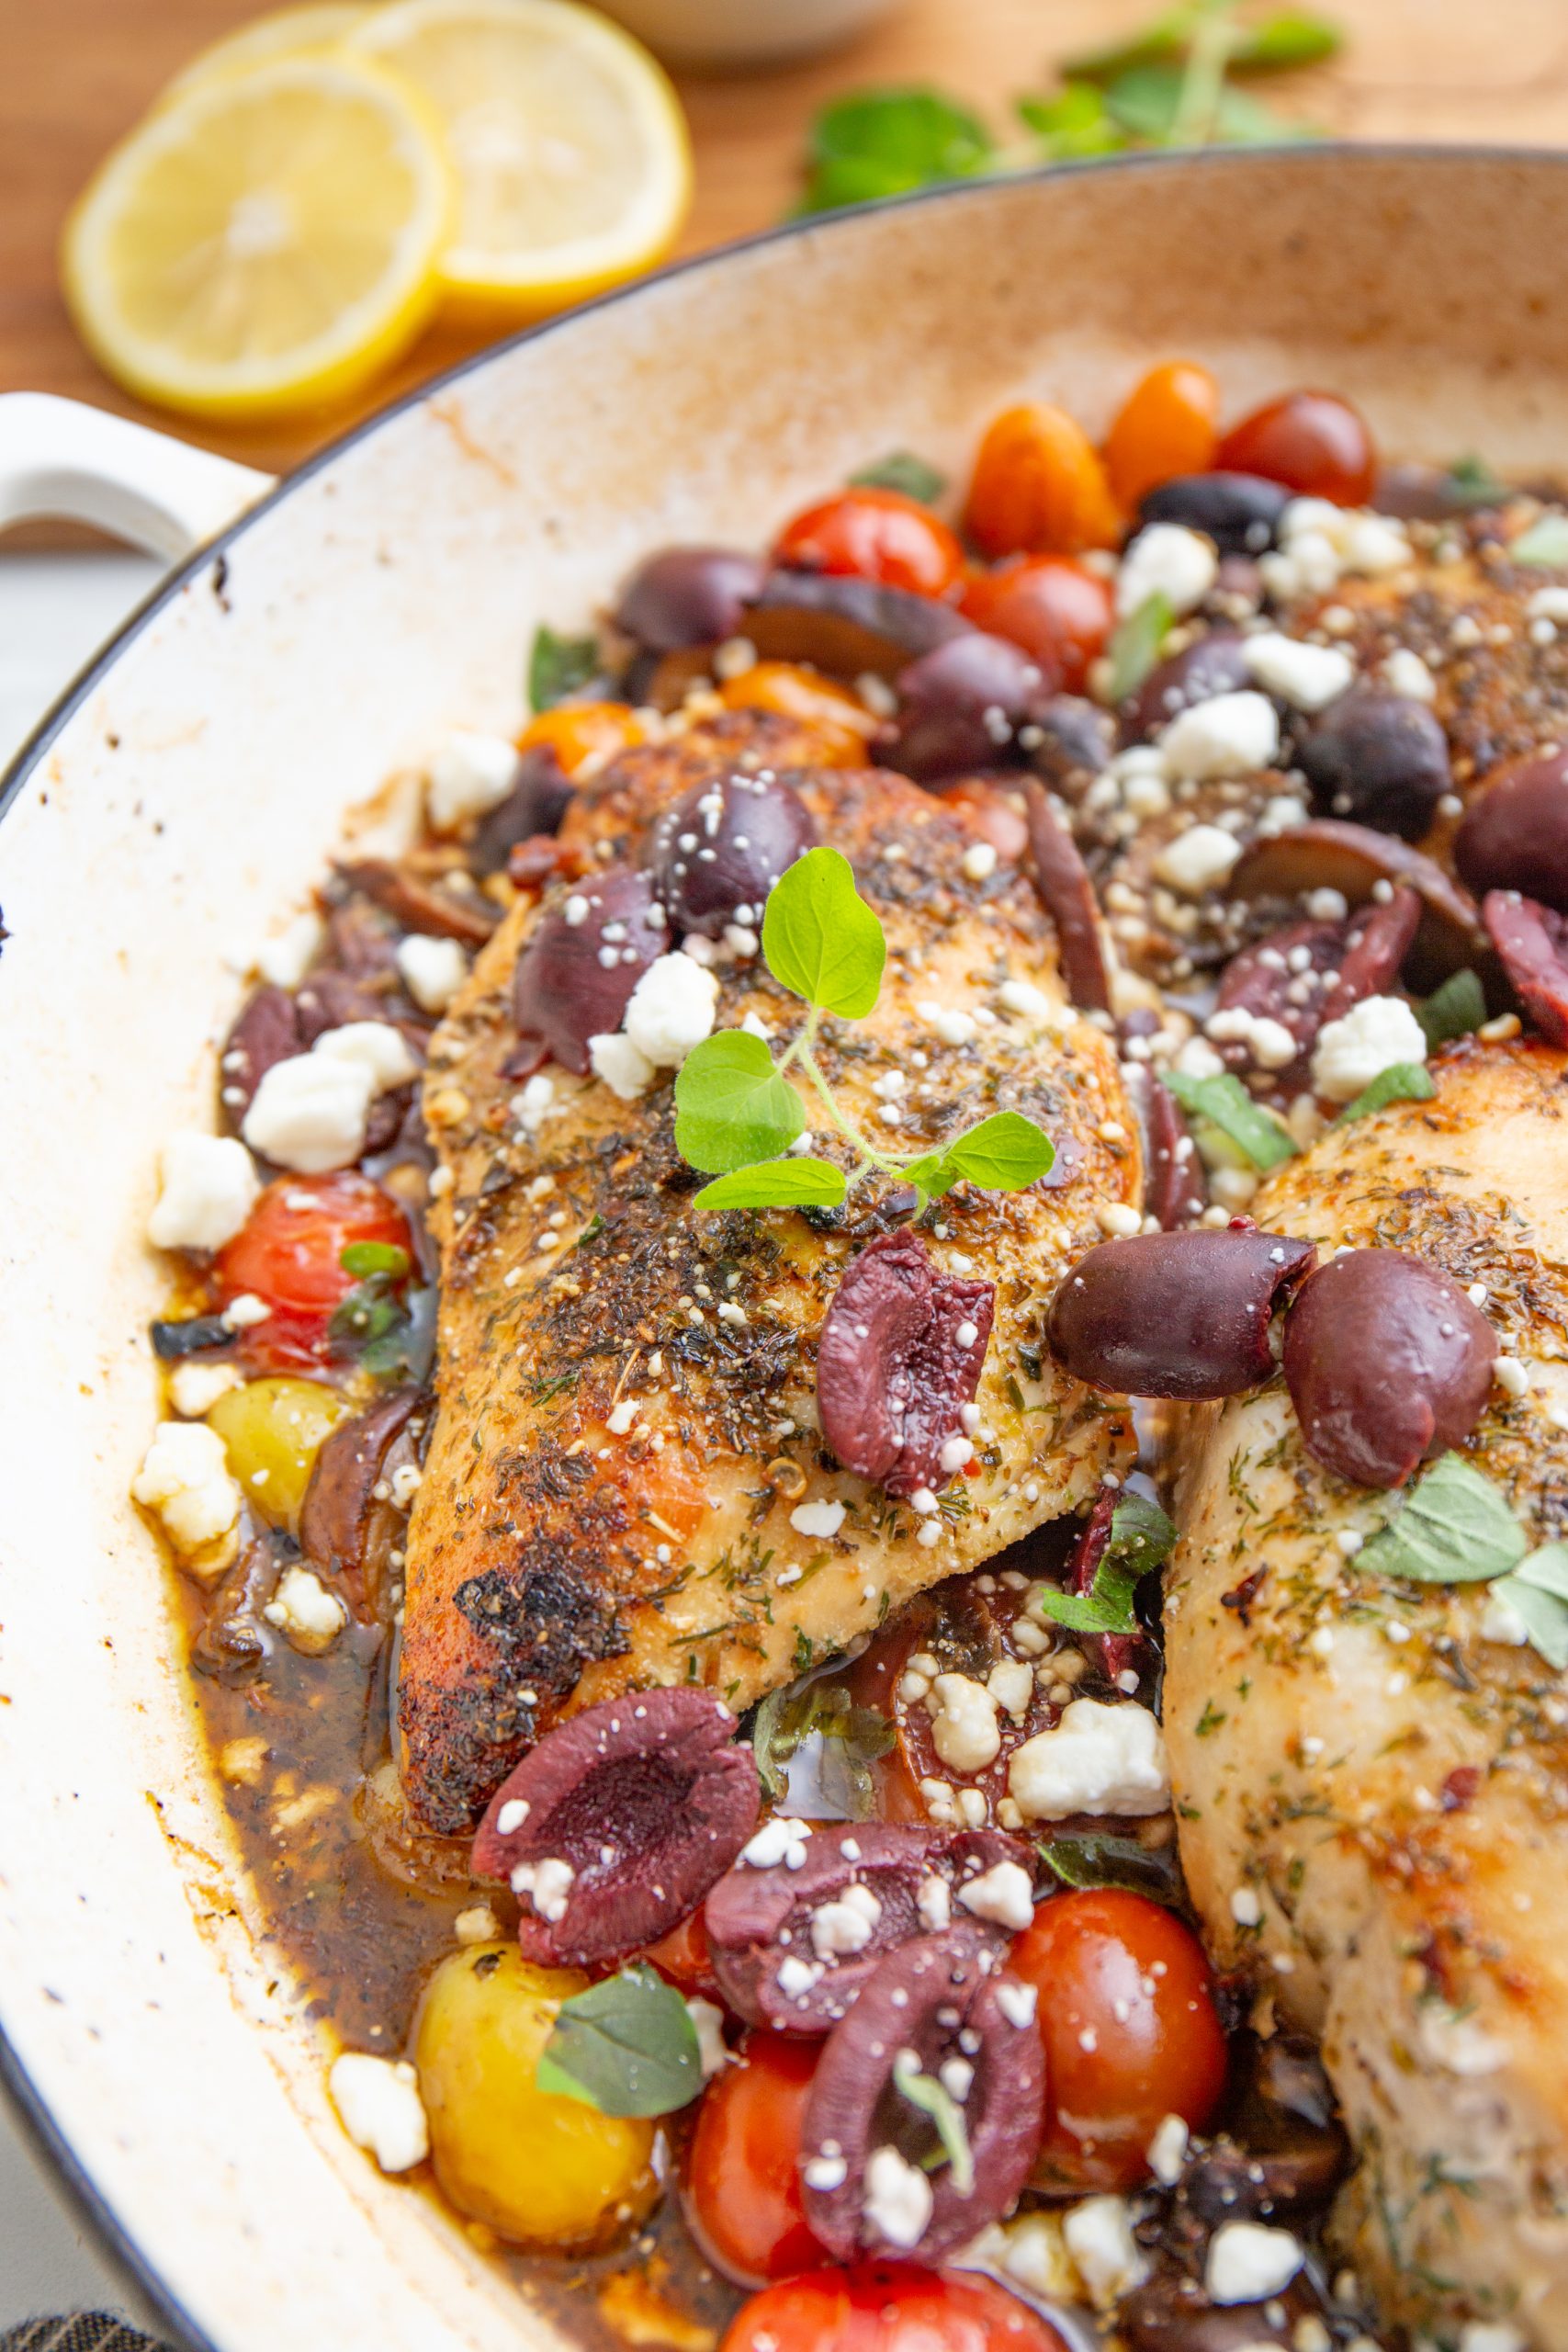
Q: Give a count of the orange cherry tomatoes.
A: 4